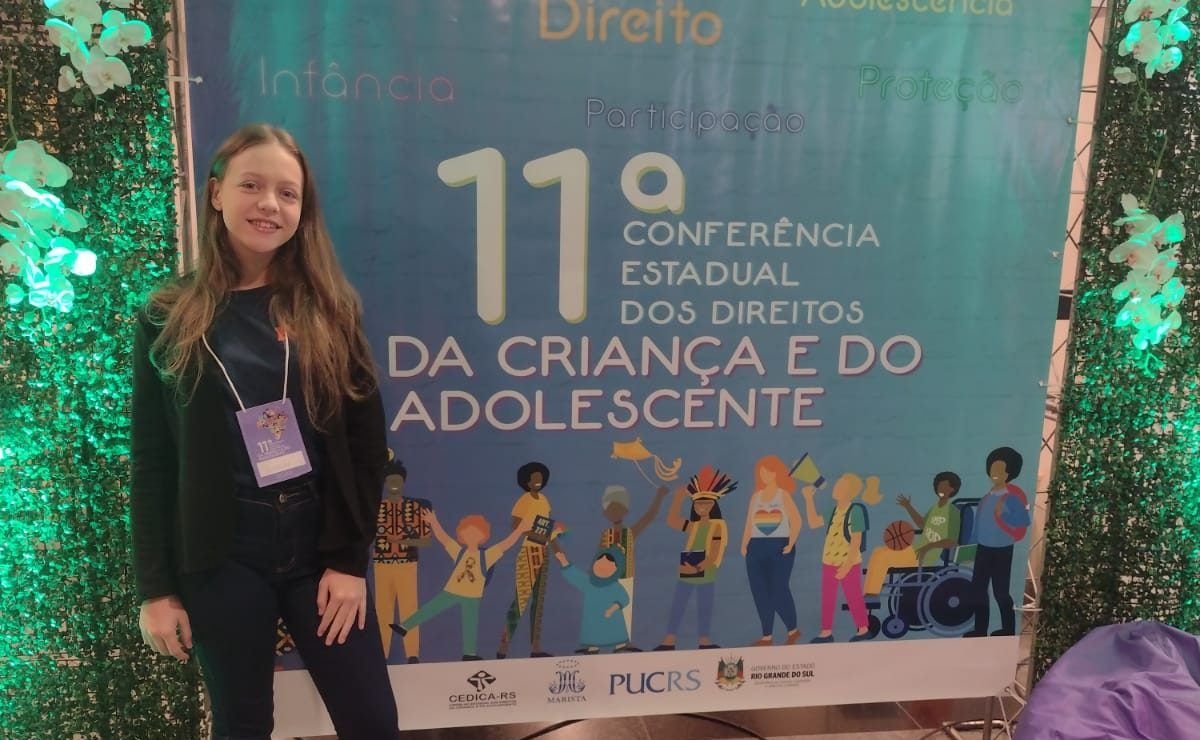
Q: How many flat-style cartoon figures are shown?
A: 10